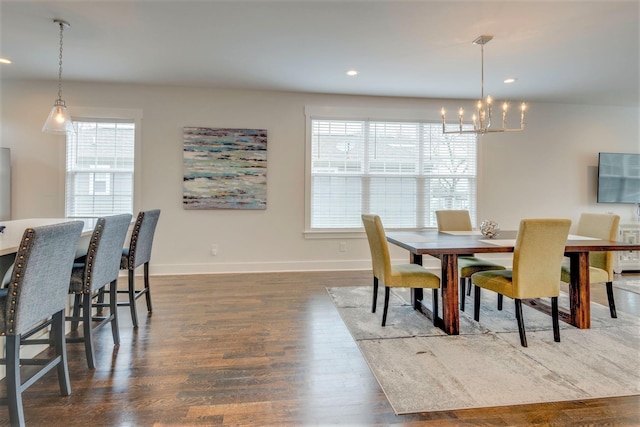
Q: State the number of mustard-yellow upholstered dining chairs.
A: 4